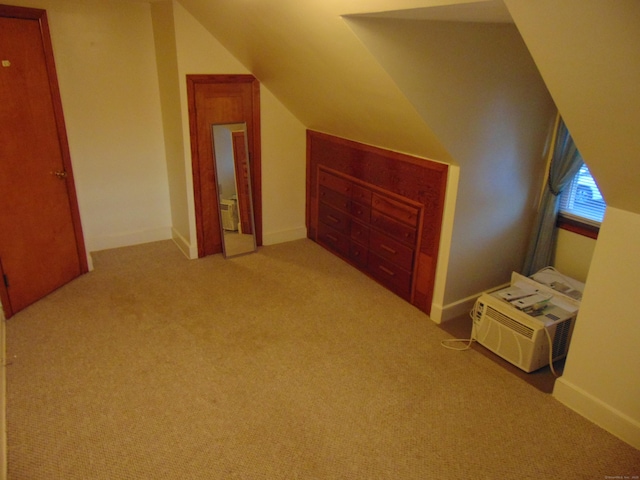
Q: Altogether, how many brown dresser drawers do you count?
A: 12